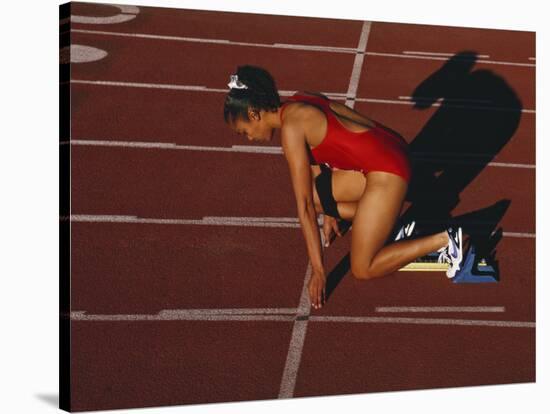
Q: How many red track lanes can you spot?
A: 6